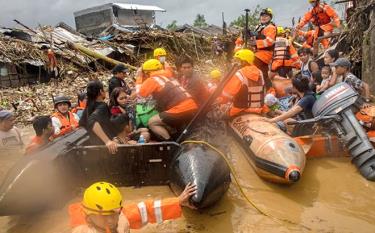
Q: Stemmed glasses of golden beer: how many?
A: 0